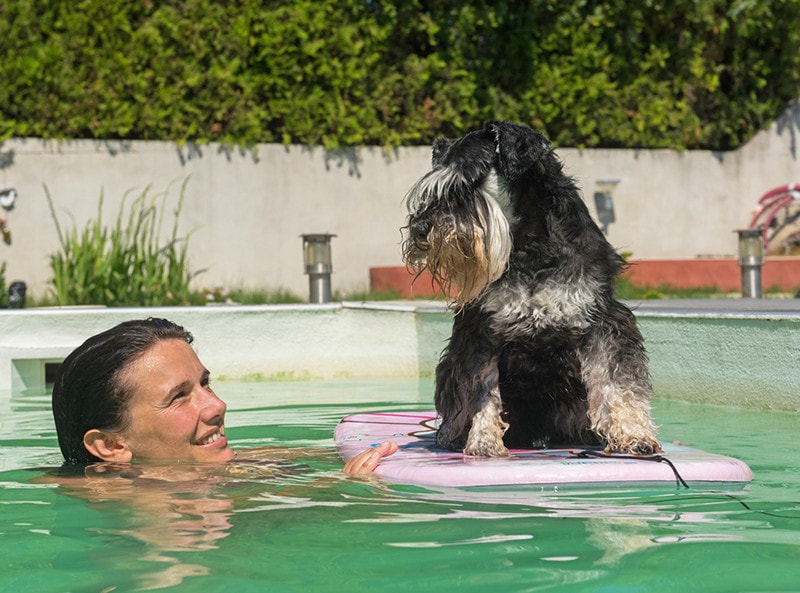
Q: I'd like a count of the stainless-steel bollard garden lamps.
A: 2